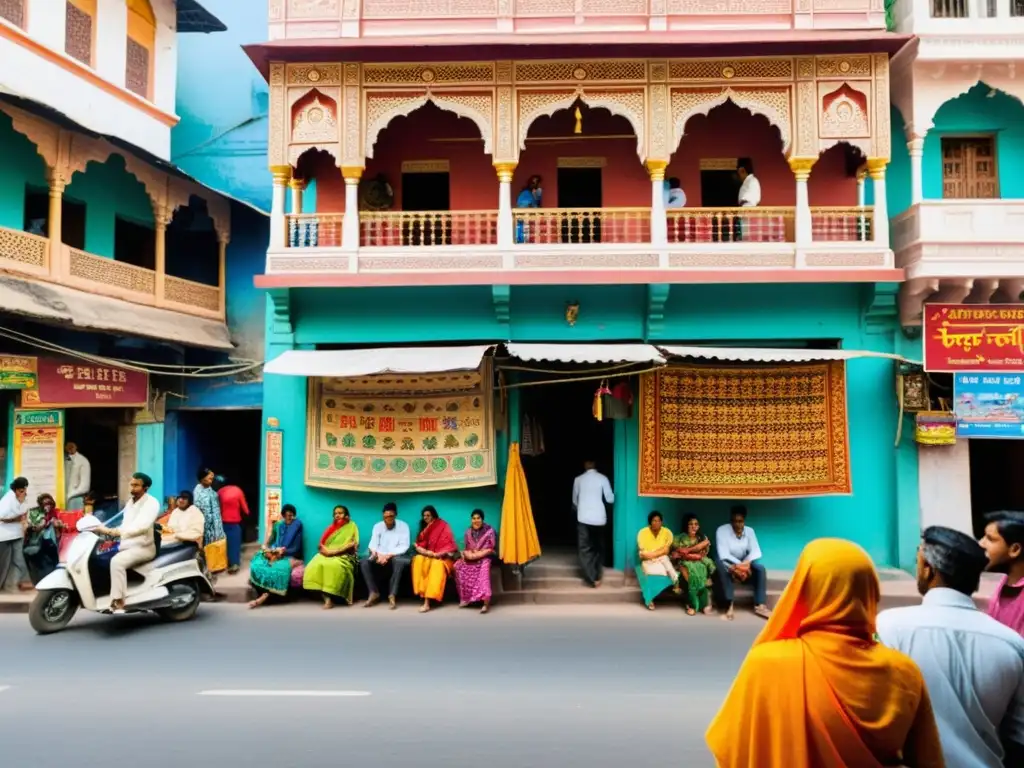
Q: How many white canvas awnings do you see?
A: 3